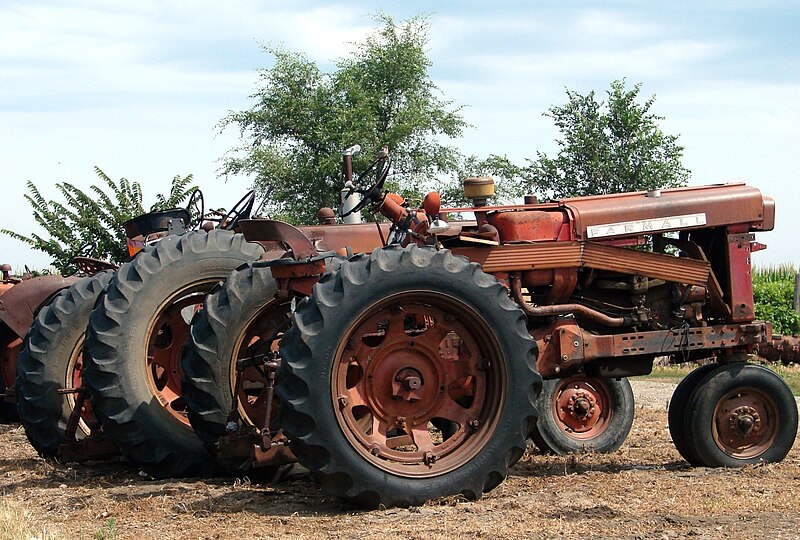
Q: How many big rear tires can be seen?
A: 4